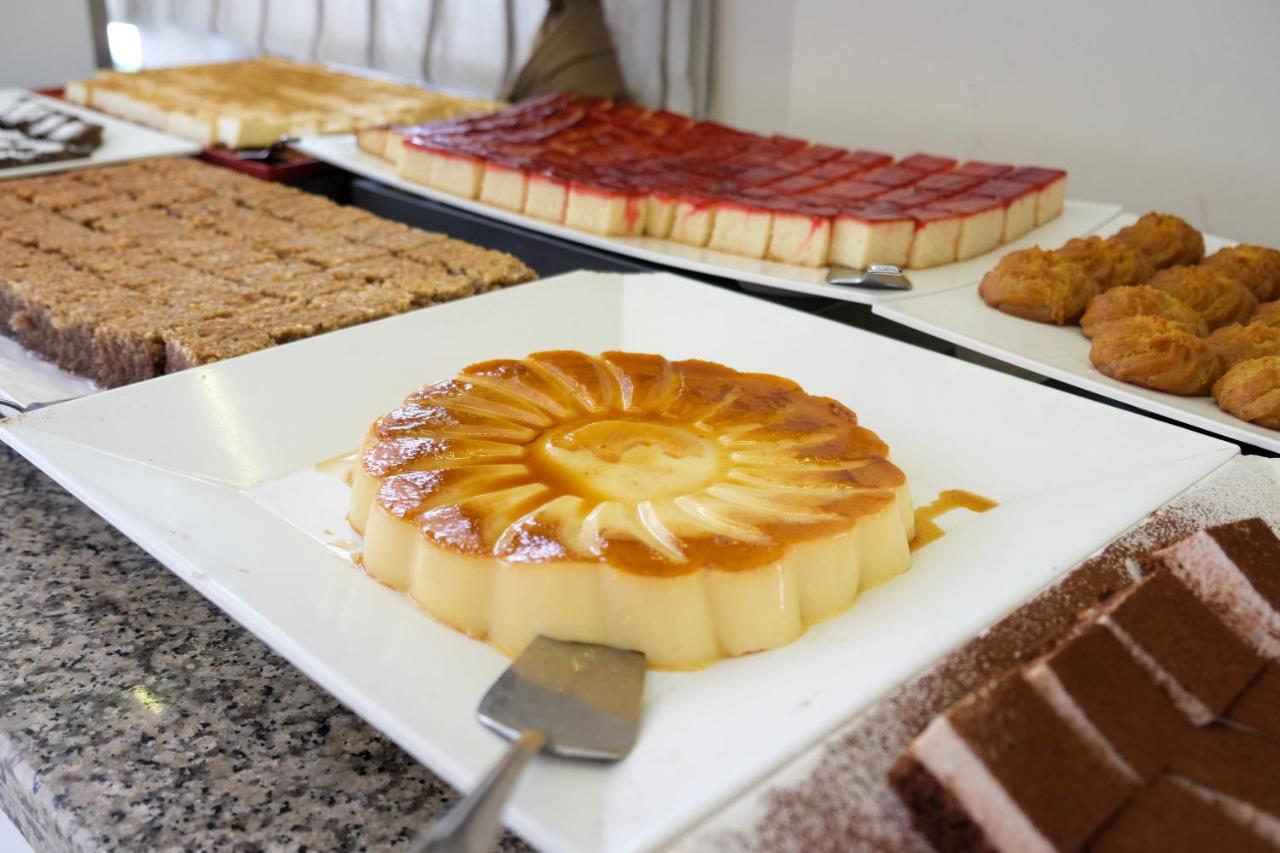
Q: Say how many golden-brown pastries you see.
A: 10